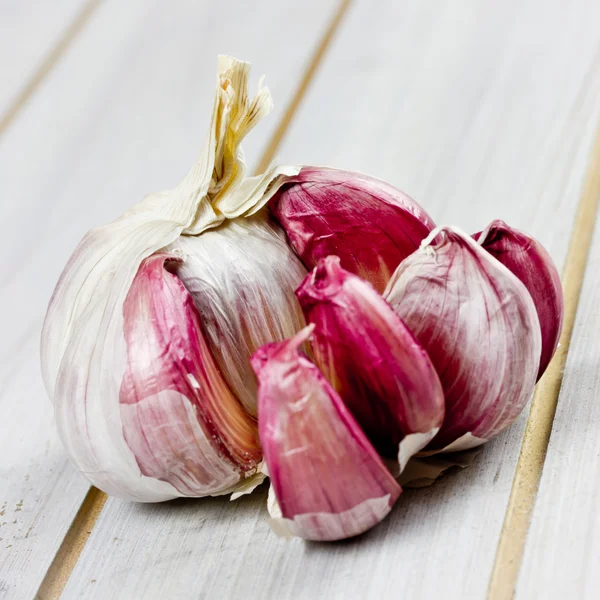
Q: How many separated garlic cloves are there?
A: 4